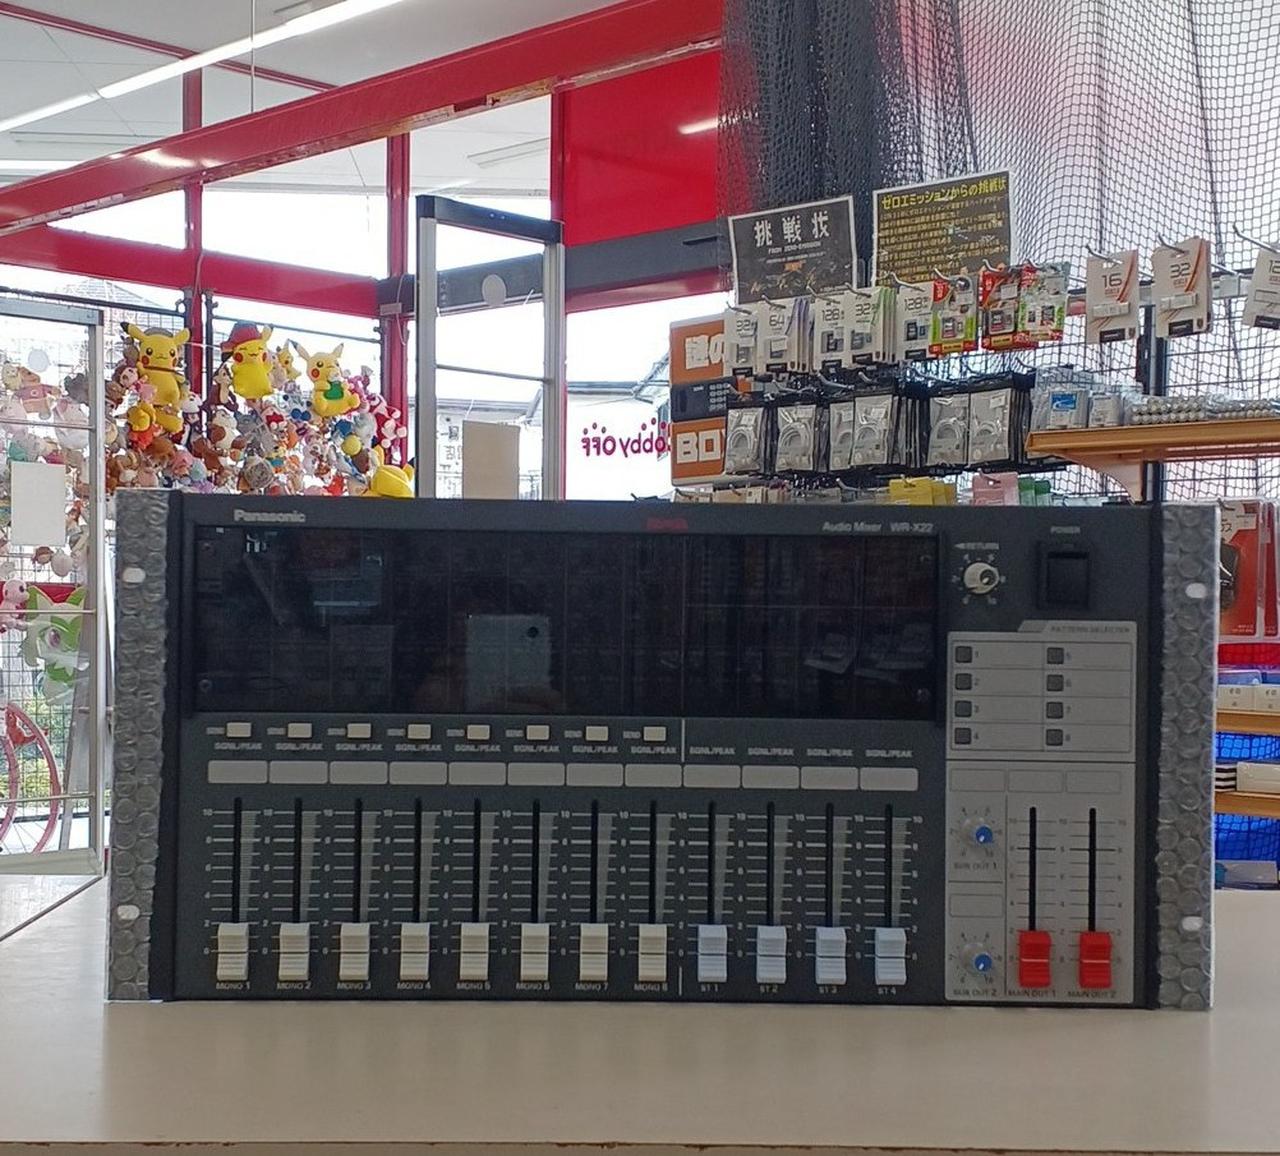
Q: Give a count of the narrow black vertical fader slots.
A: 14